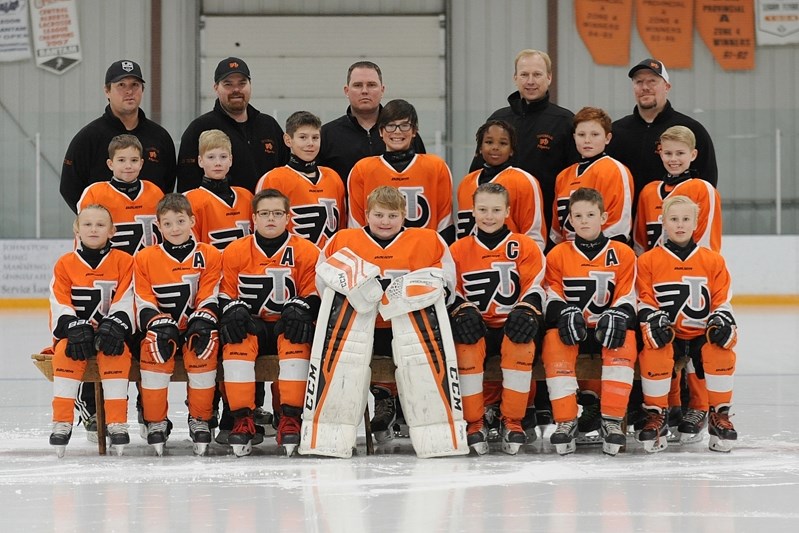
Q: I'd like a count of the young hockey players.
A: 14